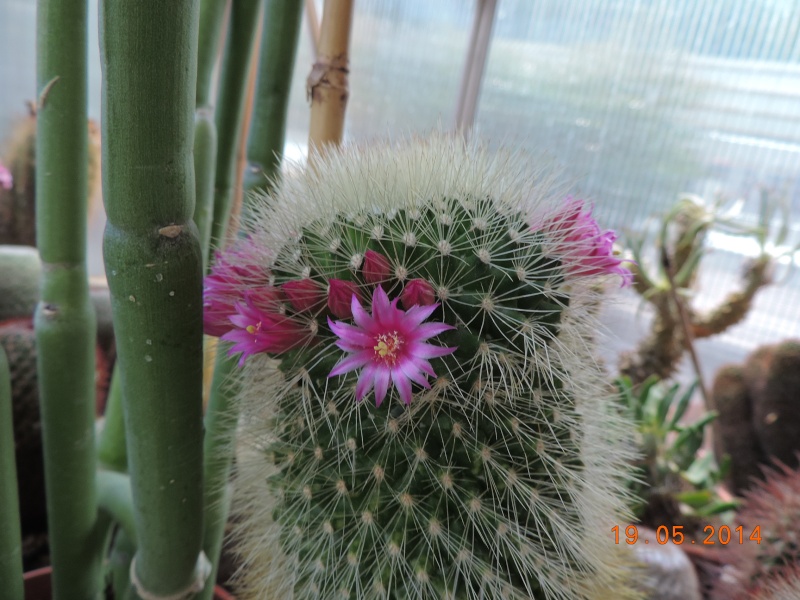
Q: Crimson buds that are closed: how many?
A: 4